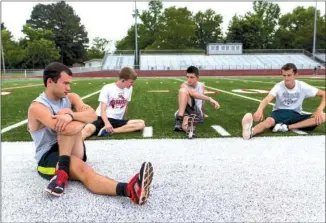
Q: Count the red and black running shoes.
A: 2